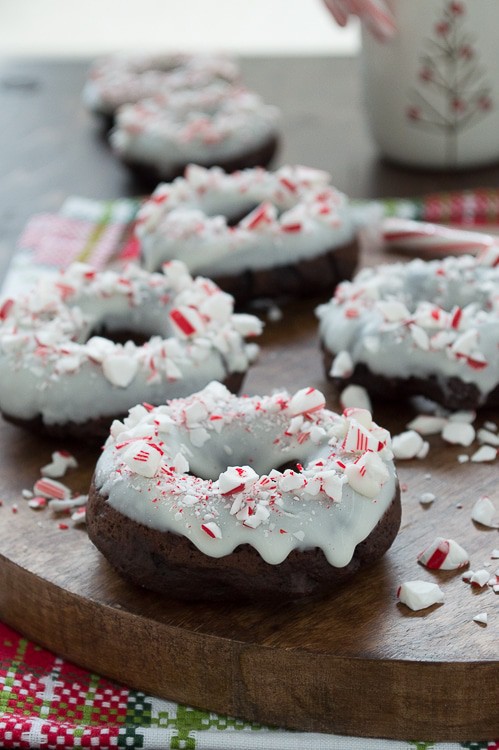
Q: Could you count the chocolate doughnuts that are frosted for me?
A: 6